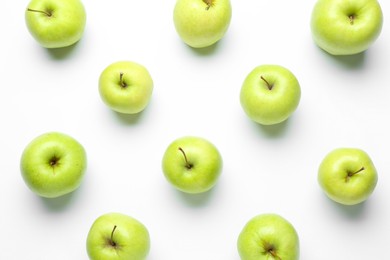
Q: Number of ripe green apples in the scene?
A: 10